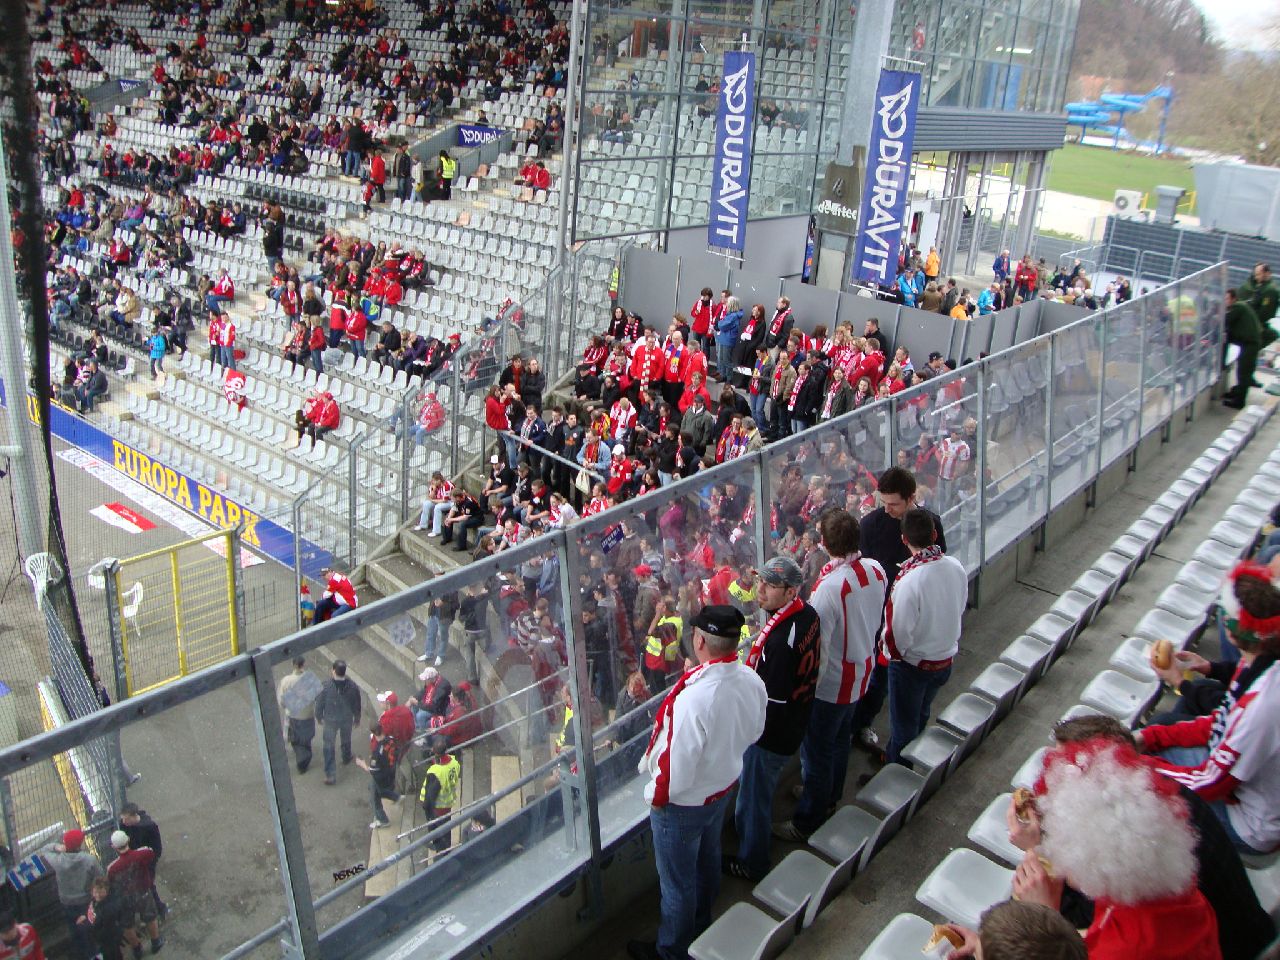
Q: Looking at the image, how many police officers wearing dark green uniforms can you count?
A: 2